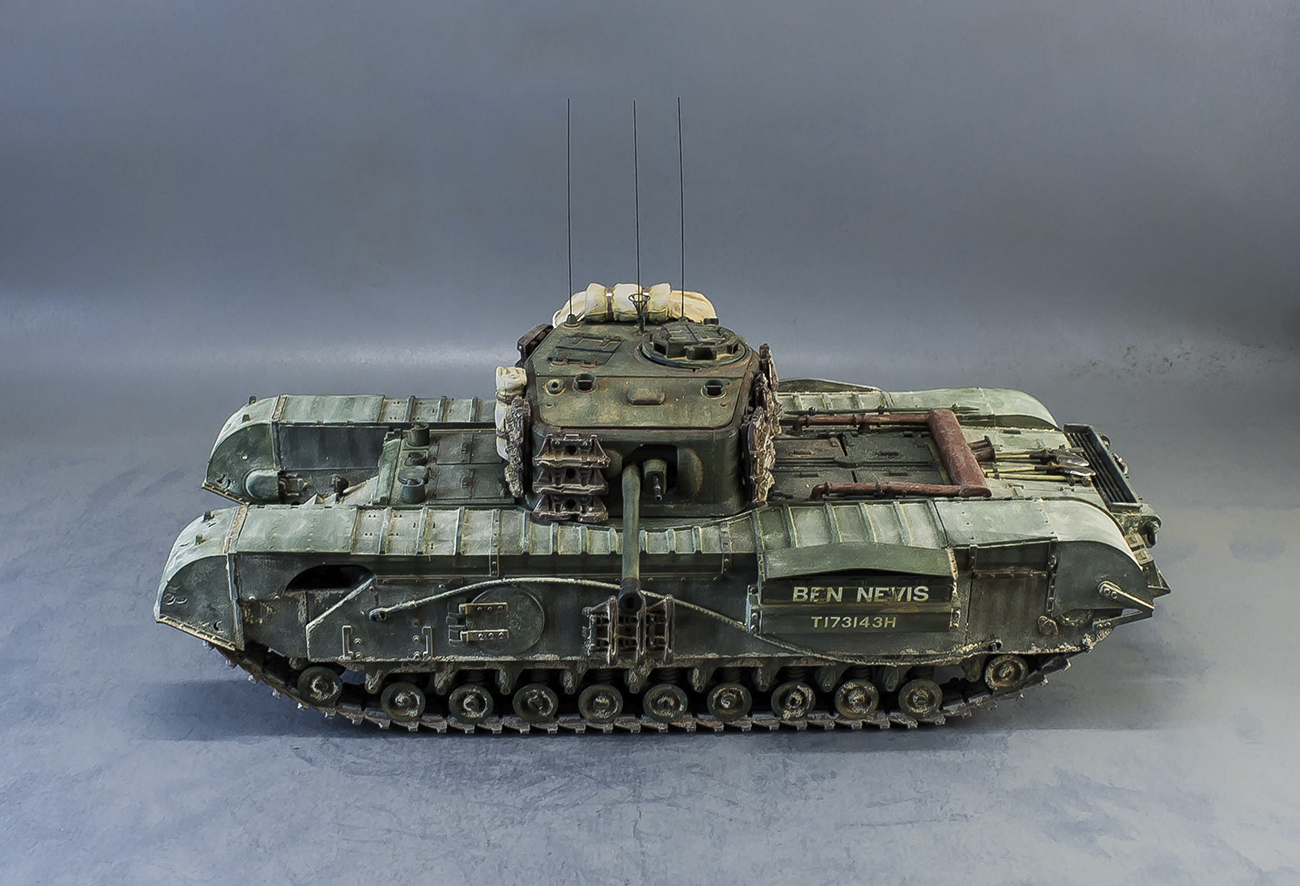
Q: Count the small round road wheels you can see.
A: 11